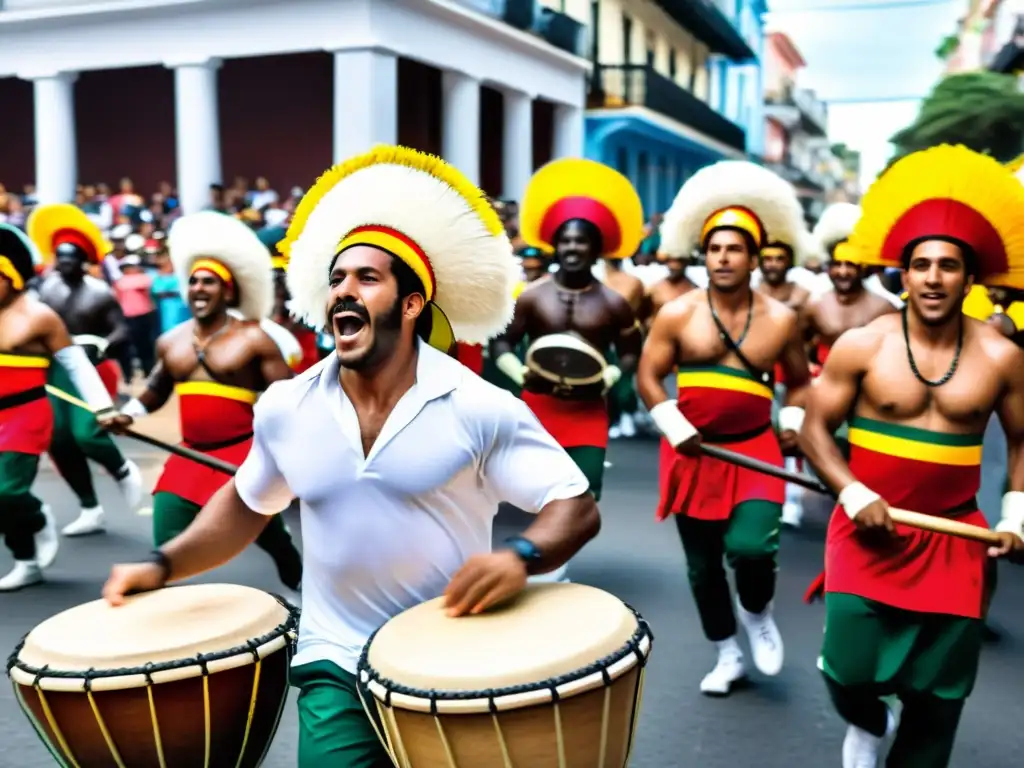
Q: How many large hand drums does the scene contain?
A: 2